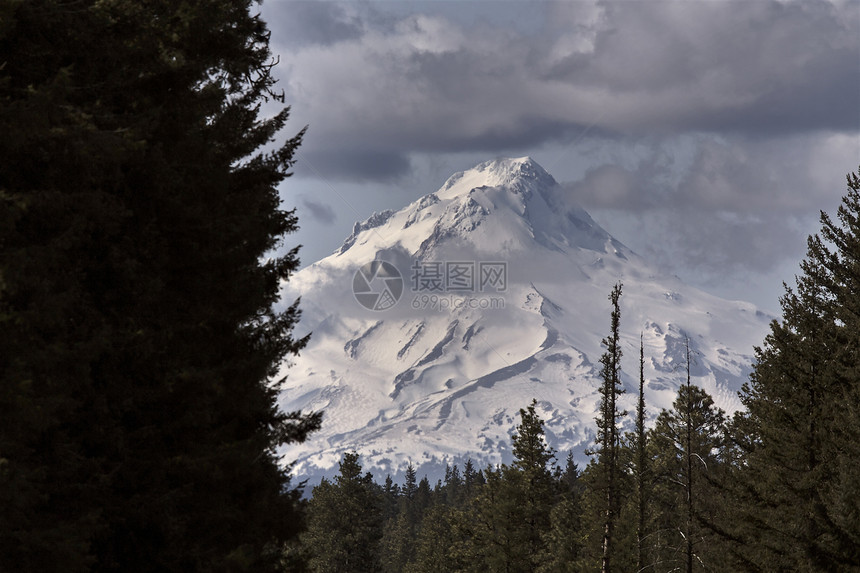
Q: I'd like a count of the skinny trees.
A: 3